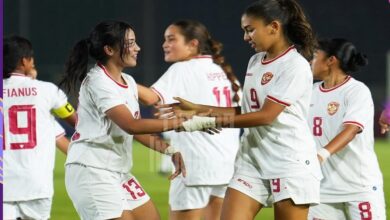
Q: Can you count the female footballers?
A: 5